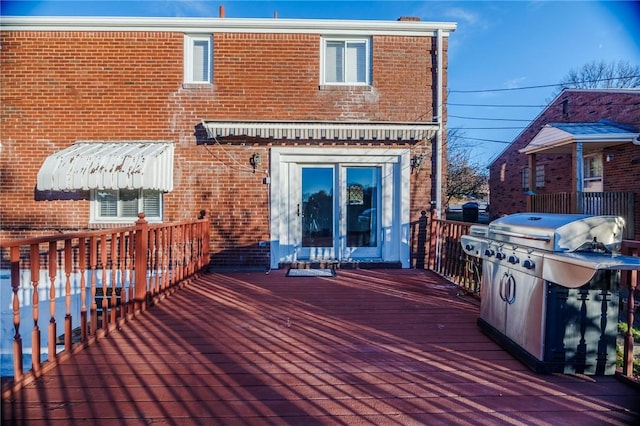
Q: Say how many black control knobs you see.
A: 5